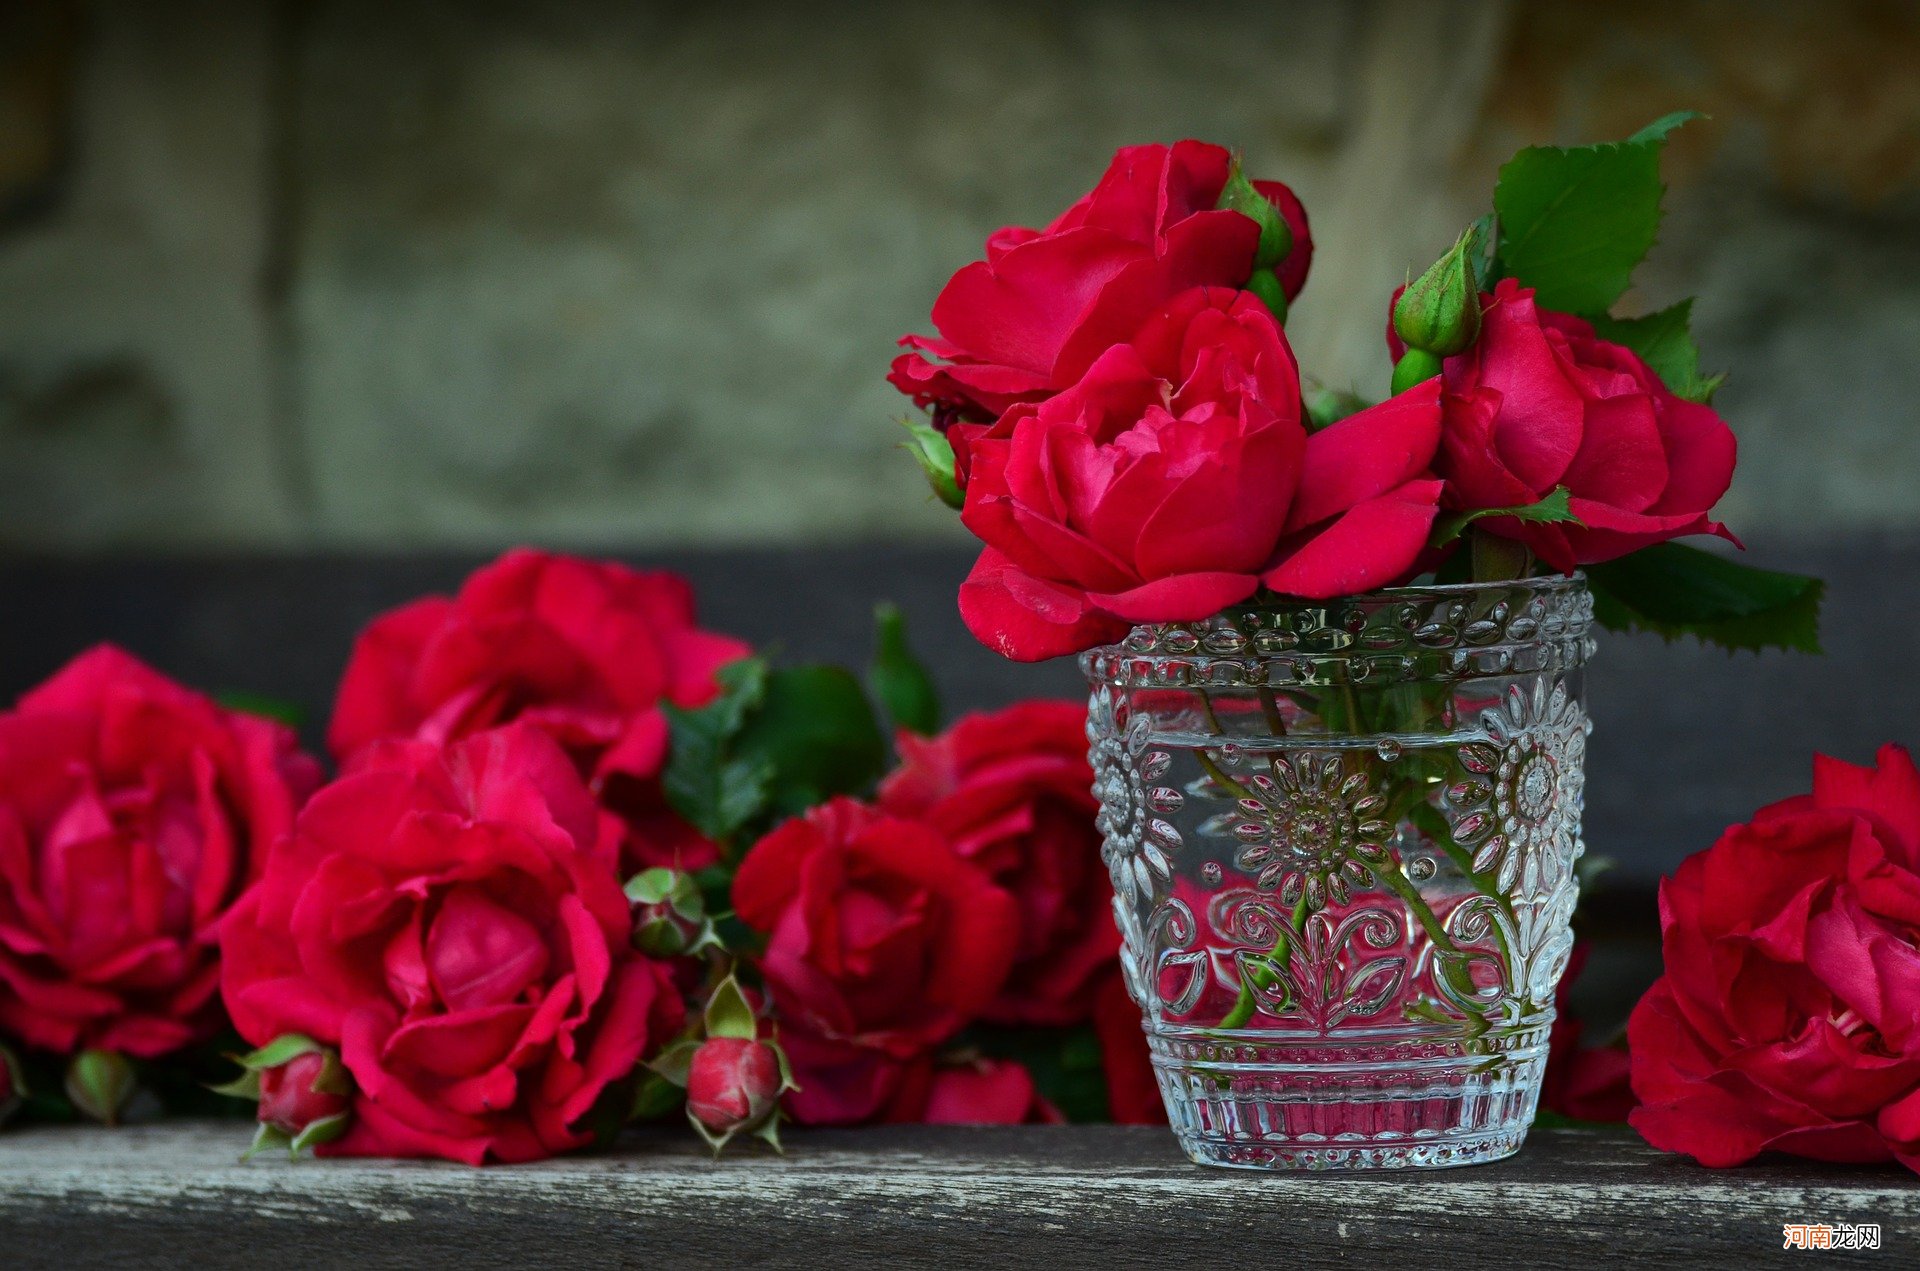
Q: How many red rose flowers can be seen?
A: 9